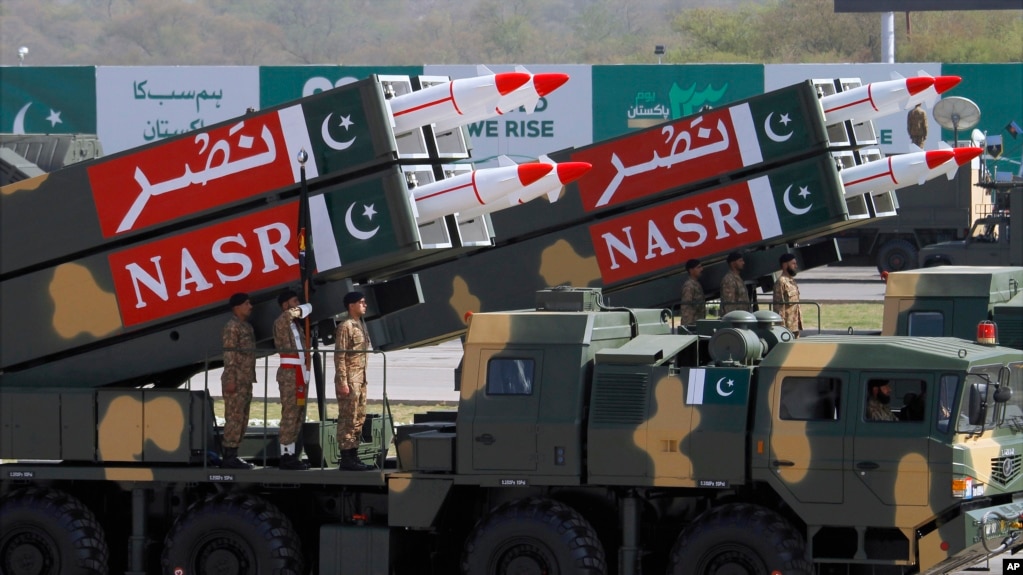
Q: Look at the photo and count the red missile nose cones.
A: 8